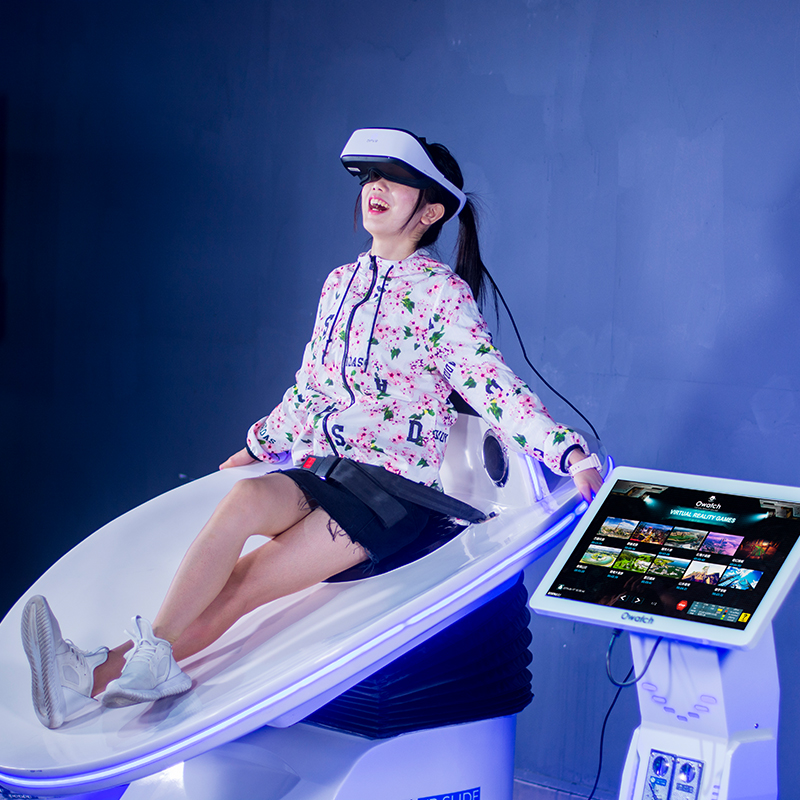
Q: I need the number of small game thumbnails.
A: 10